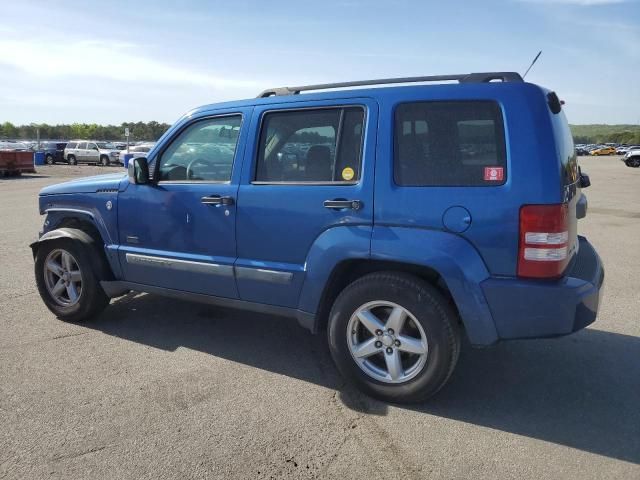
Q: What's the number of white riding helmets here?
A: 0